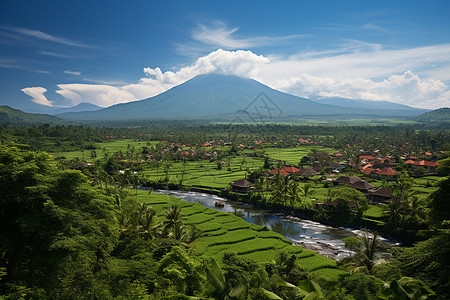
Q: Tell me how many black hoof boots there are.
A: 0